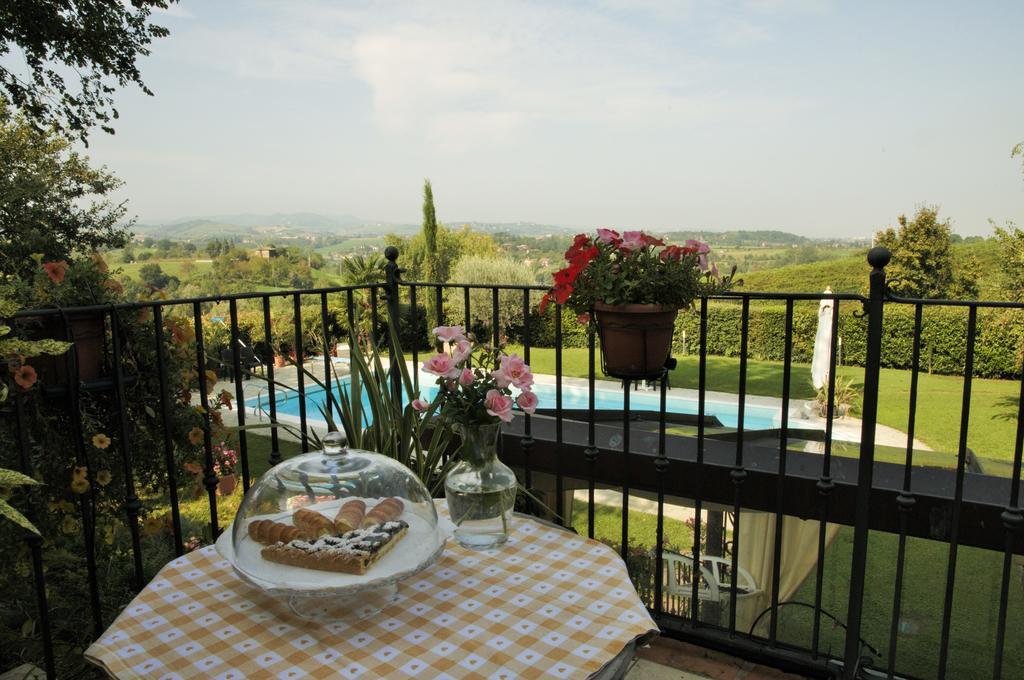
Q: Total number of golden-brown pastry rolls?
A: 4